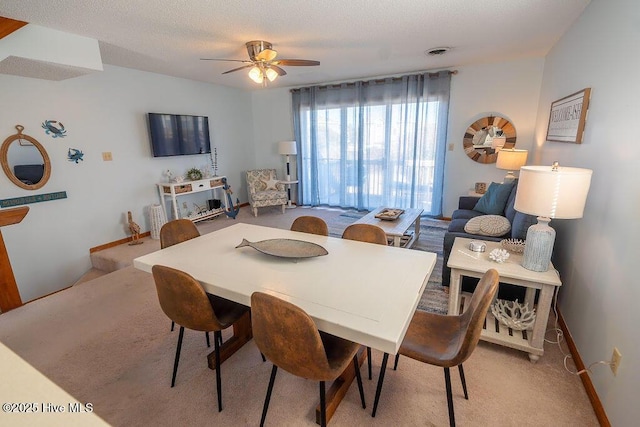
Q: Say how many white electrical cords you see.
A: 1